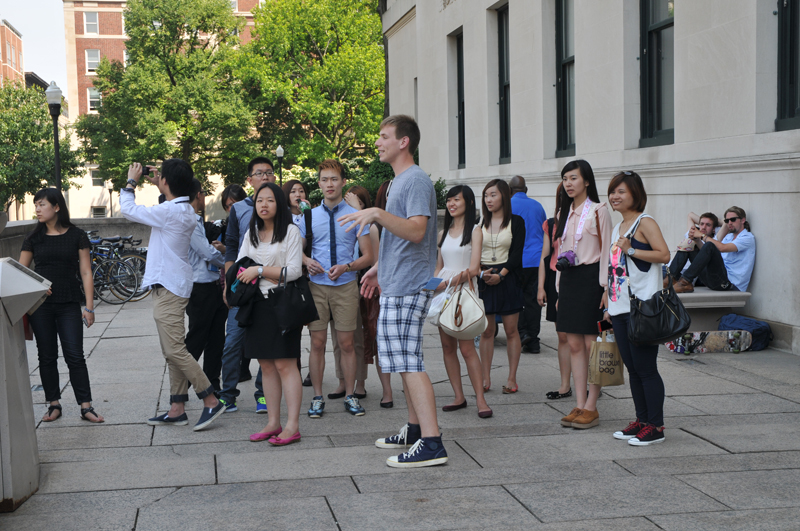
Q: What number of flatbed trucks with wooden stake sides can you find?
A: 0